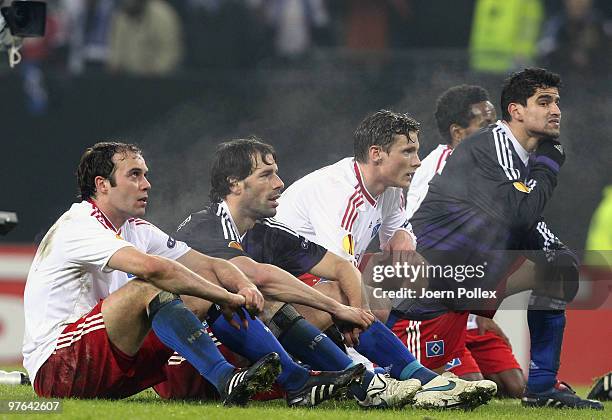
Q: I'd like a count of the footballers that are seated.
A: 3